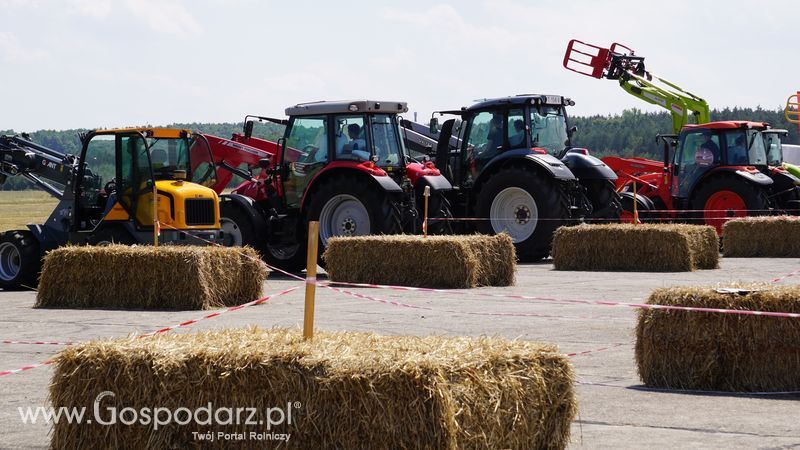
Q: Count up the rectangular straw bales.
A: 6